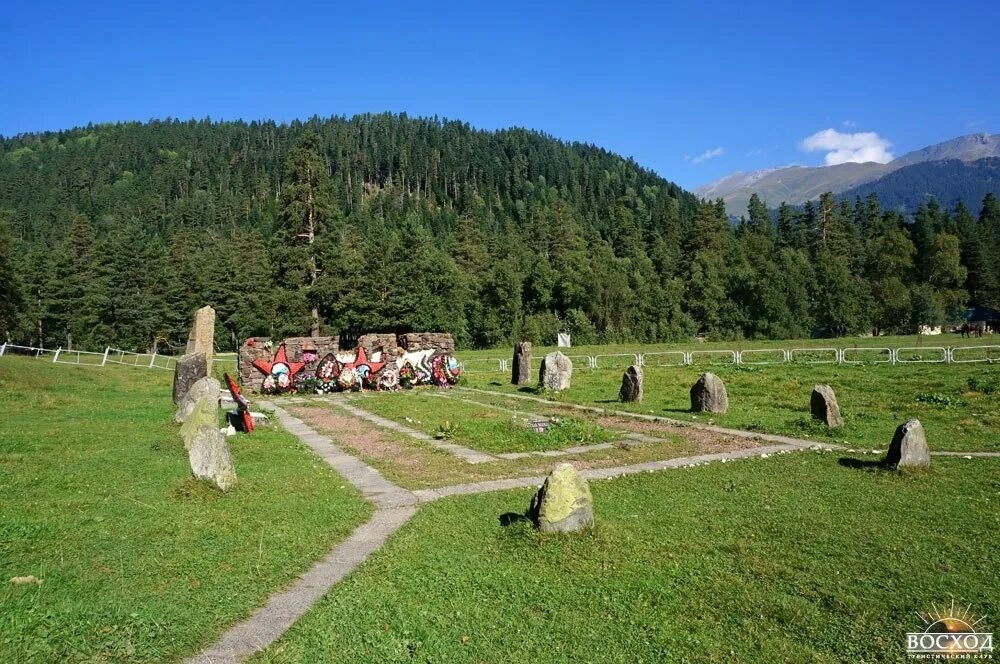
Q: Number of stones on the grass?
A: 12